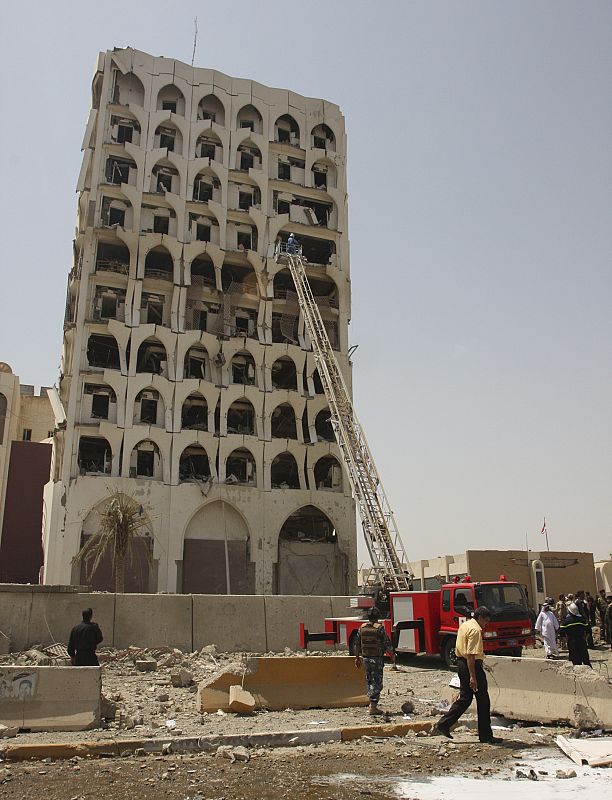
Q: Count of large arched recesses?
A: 3